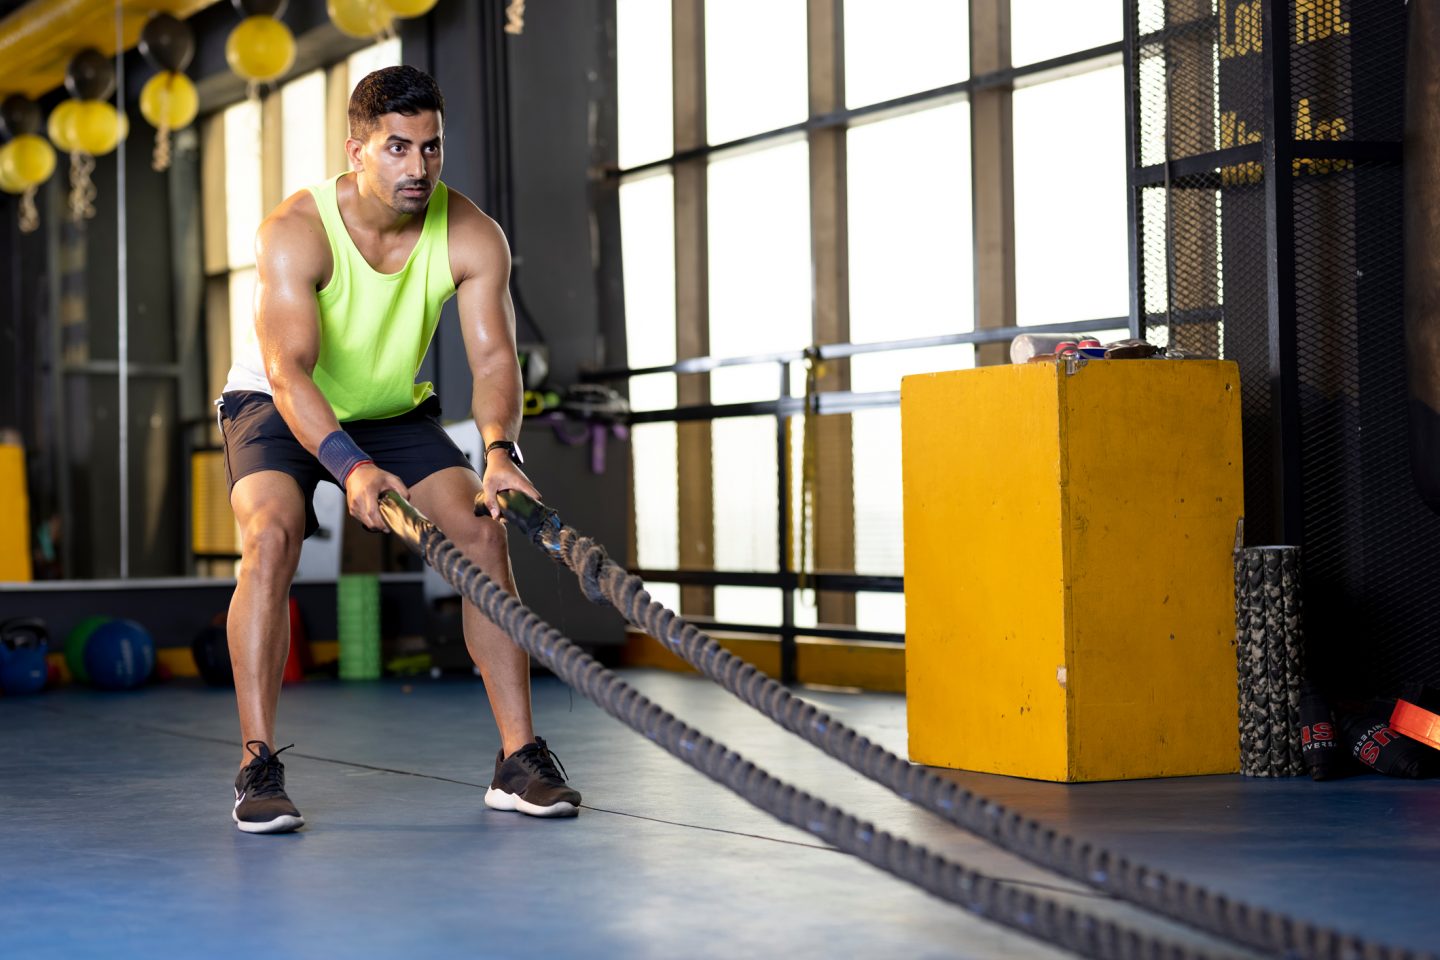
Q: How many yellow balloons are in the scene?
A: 8